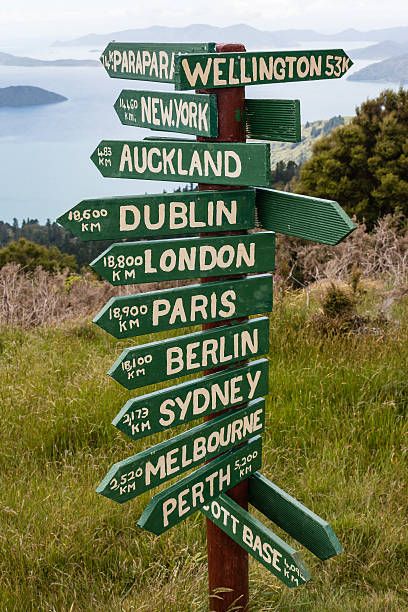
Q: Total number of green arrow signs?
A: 15